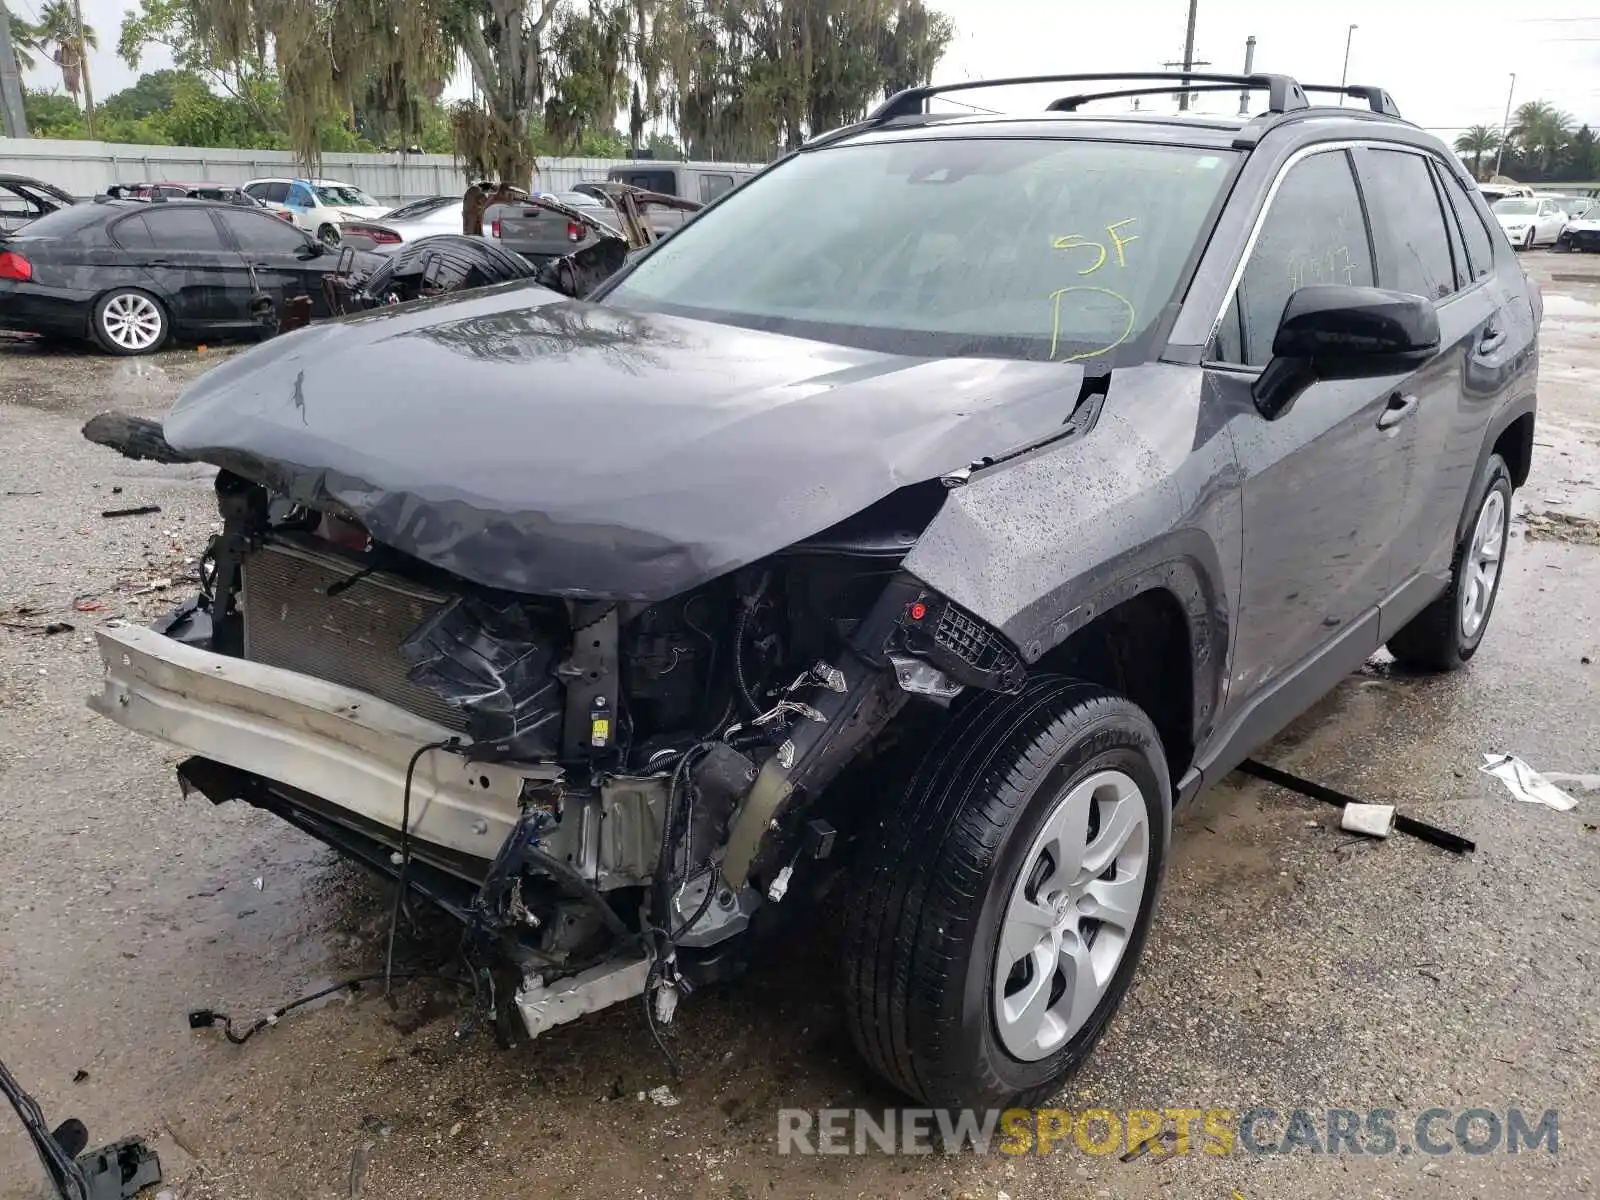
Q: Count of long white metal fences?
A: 1